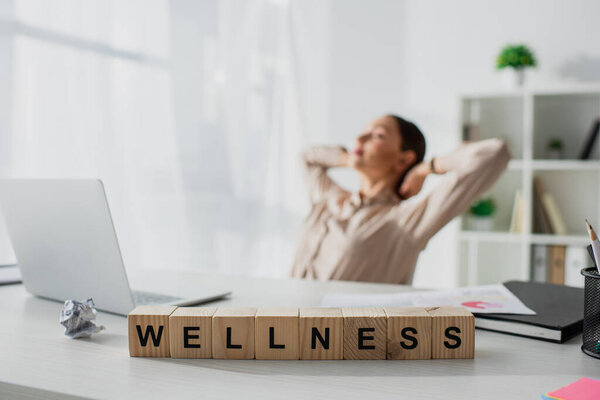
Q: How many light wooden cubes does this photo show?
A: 8